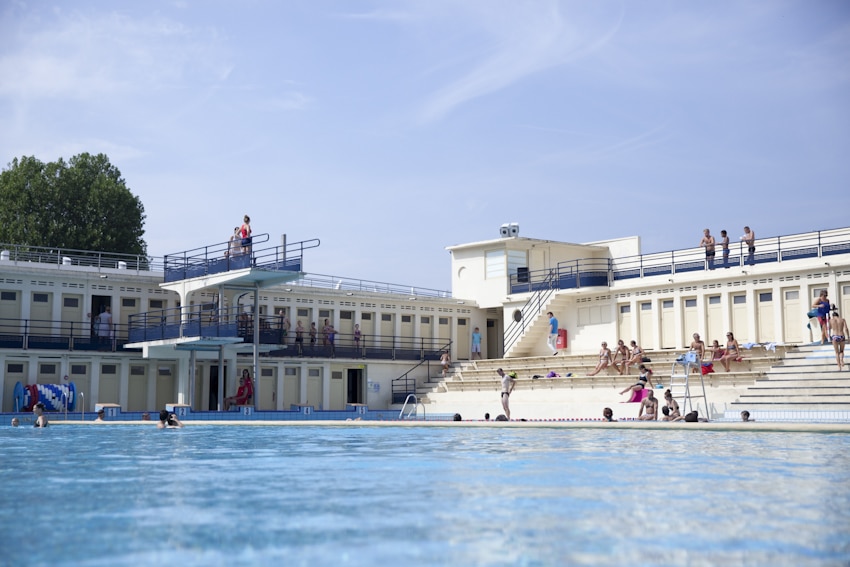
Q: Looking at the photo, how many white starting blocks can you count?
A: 5